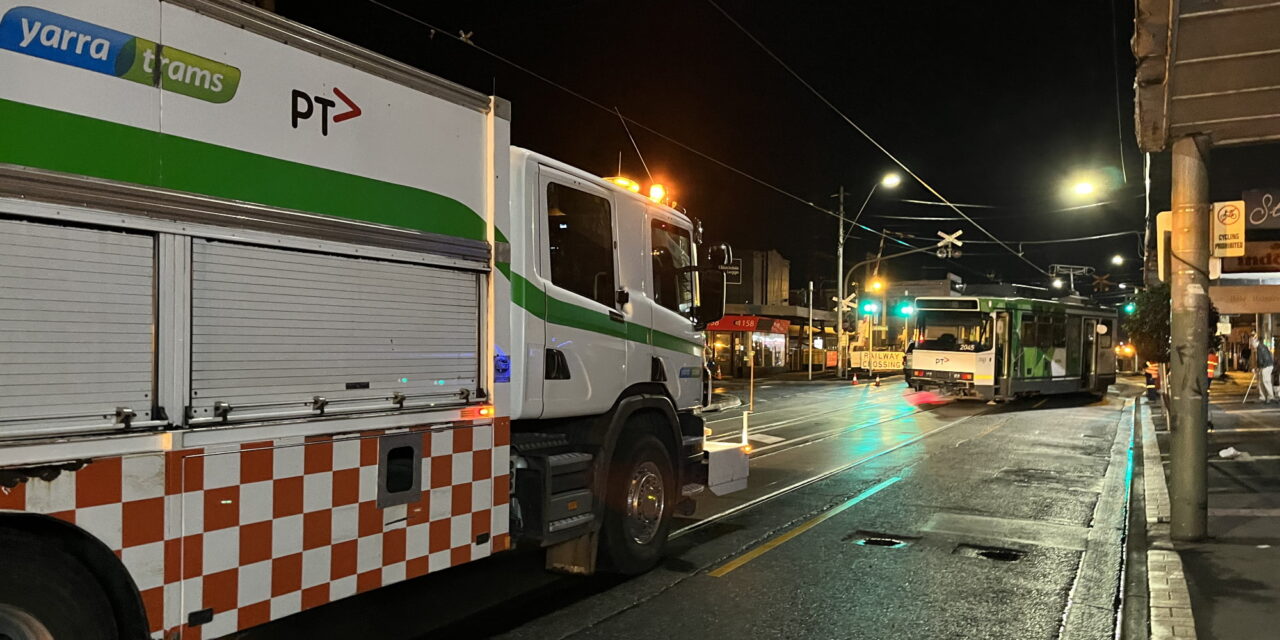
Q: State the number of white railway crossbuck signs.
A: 2